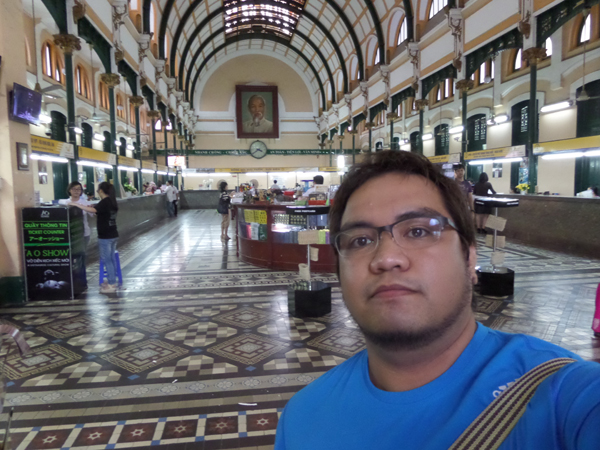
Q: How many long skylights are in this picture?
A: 1